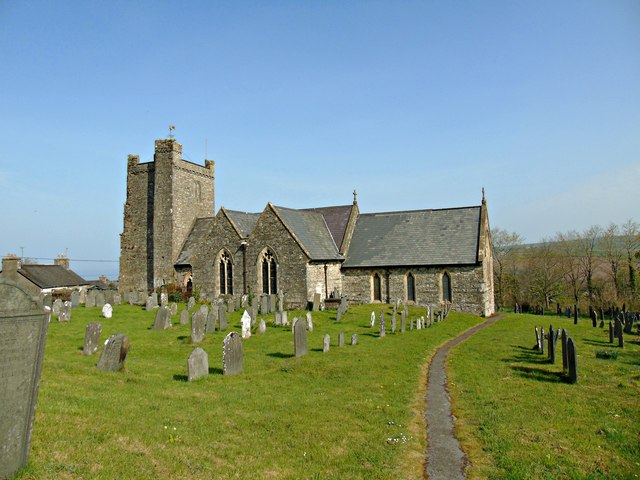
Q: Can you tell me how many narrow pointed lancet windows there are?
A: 3